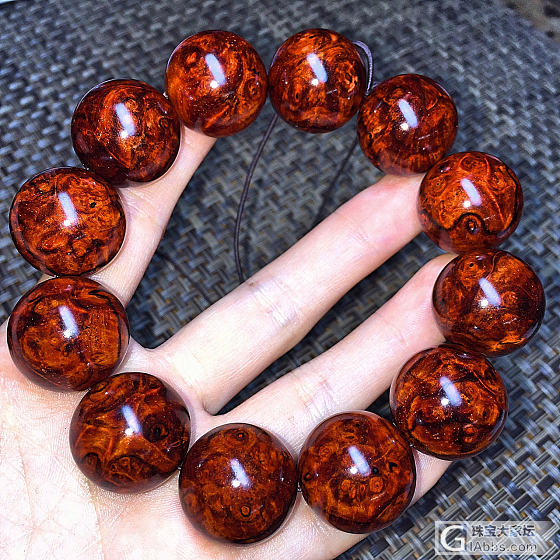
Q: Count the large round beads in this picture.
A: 12